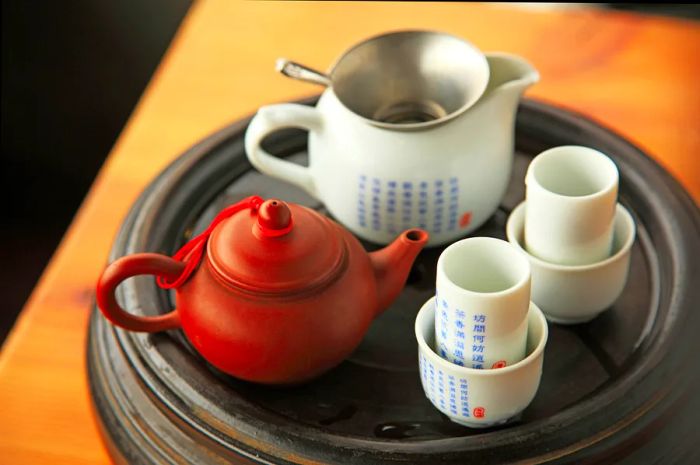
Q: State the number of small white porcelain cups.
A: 4